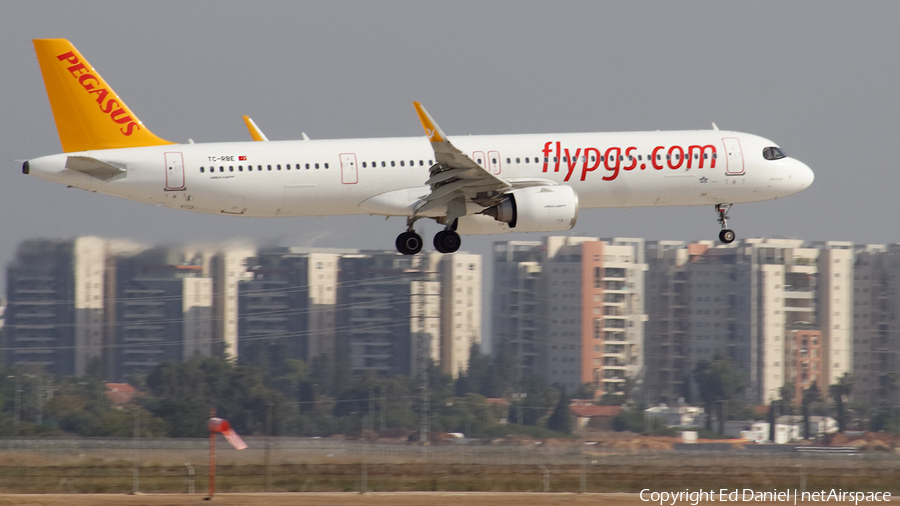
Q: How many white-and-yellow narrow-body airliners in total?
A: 1